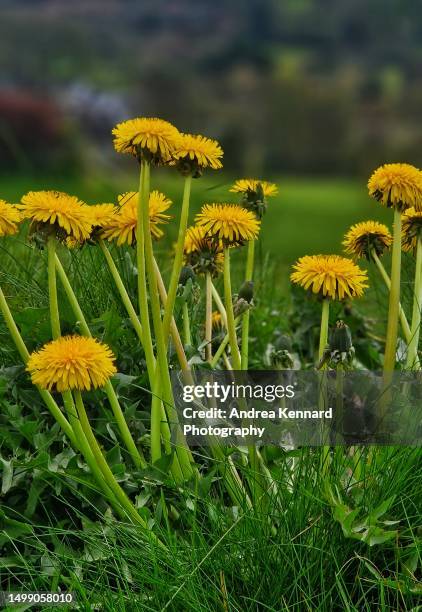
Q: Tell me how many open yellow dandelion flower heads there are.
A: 14